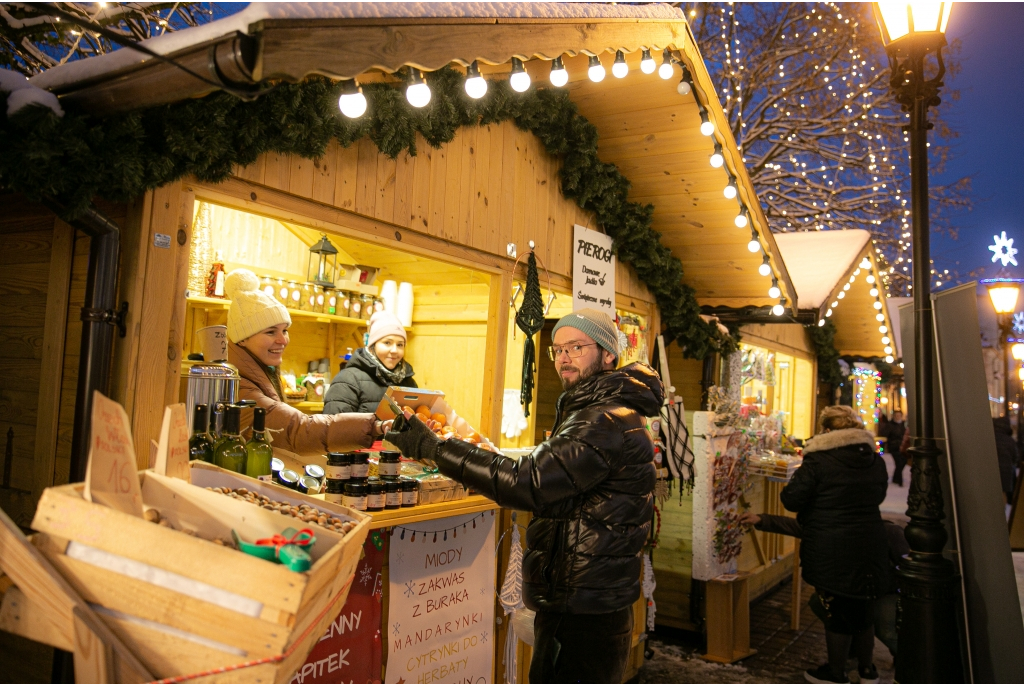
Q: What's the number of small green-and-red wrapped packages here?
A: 1